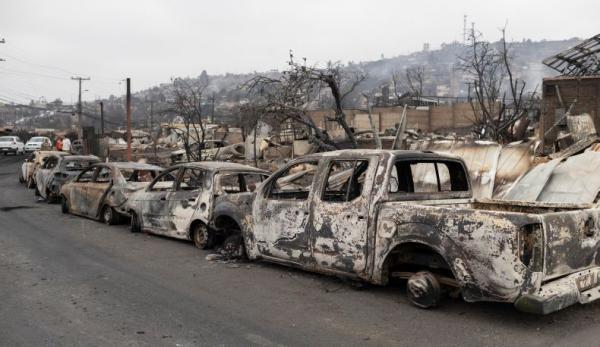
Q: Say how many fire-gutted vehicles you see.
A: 5